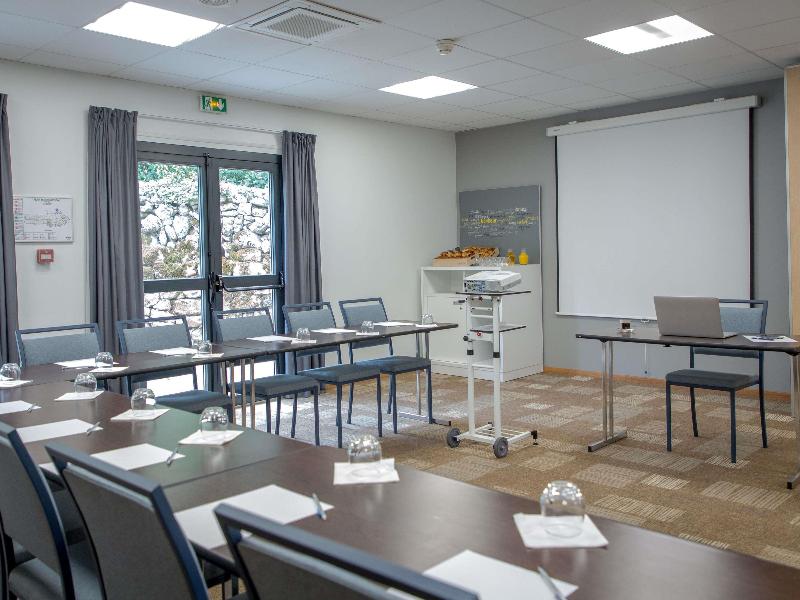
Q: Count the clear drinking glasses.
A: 11